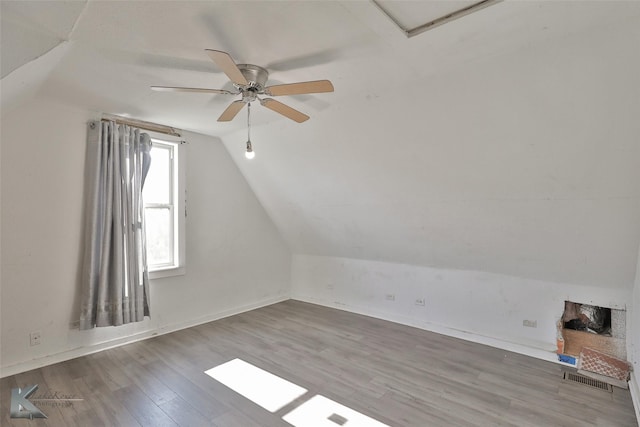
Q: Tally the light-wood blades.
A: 5